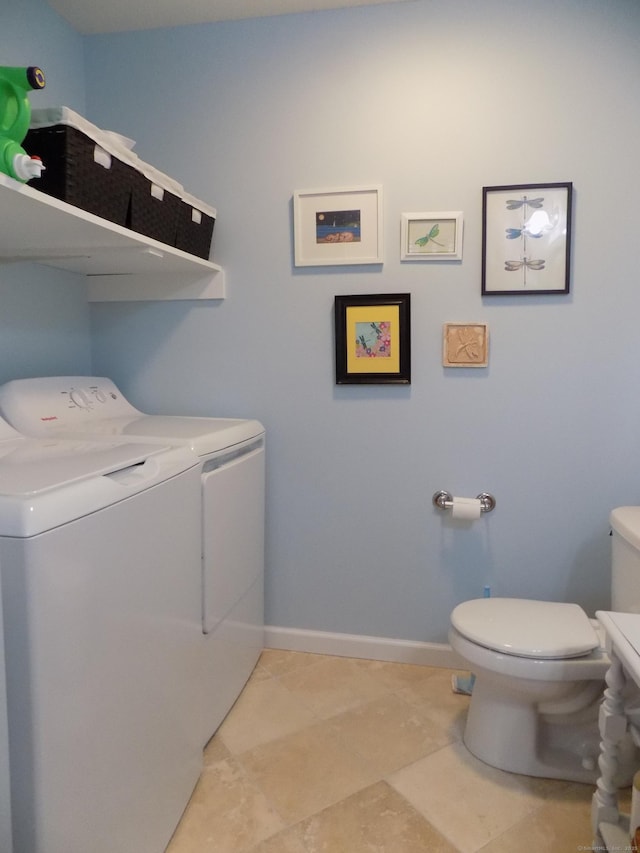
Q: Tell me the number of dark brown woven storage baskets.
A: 3